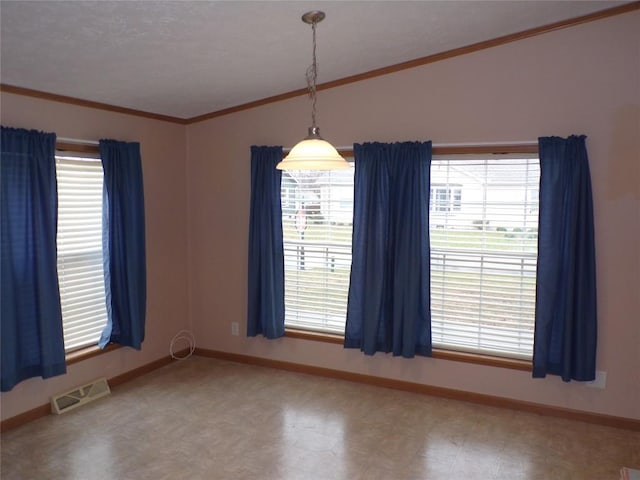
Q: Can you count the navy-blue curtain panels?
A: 5